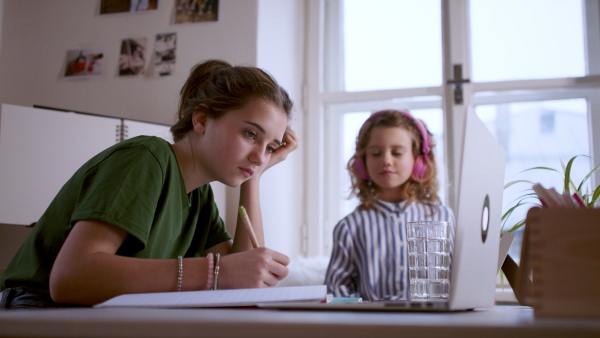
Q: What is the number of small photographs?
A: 5